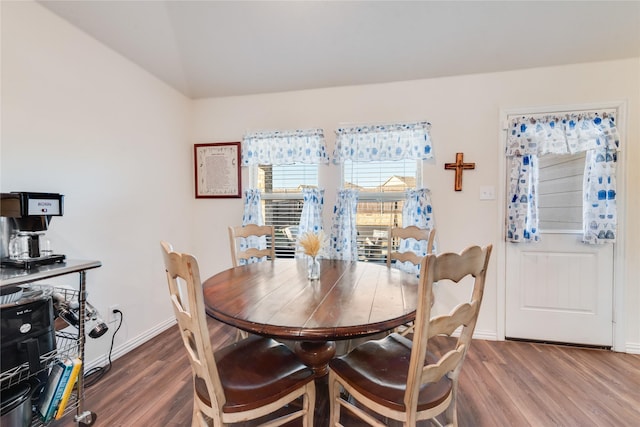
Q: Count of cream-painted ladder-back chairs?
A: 4